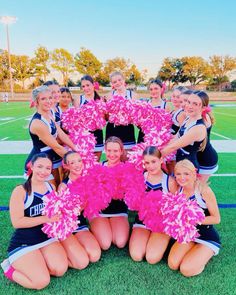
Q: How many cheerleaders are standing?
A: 9